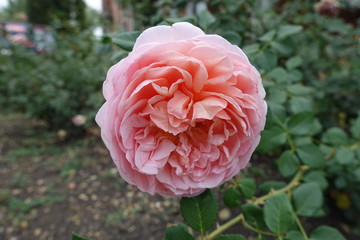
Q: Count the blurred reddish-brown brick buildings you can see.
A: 1